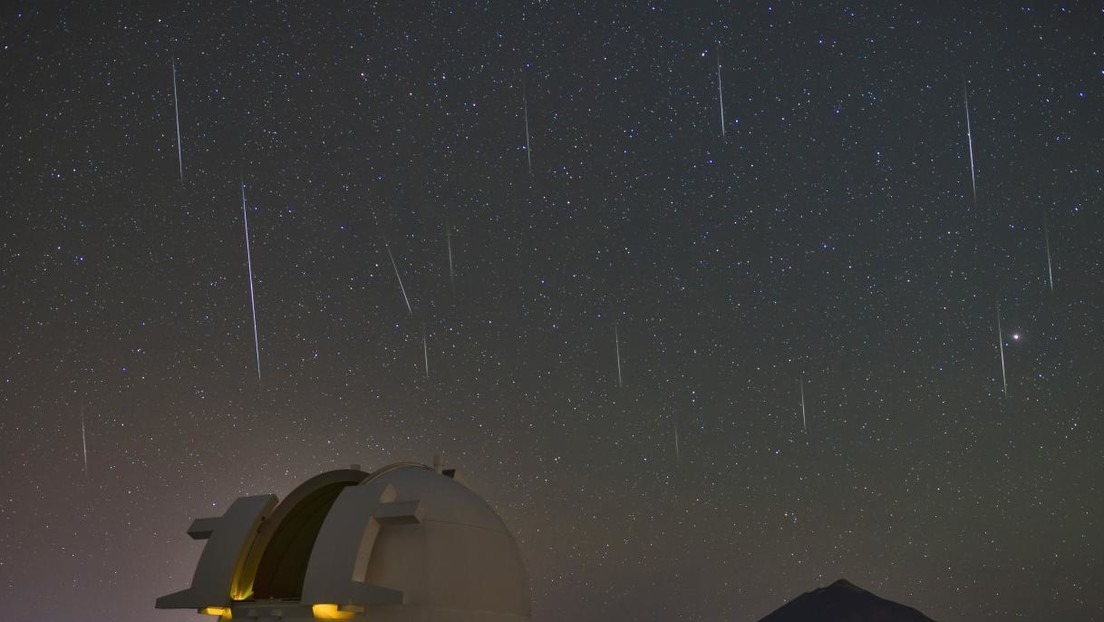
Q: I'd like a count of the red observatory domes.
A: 0